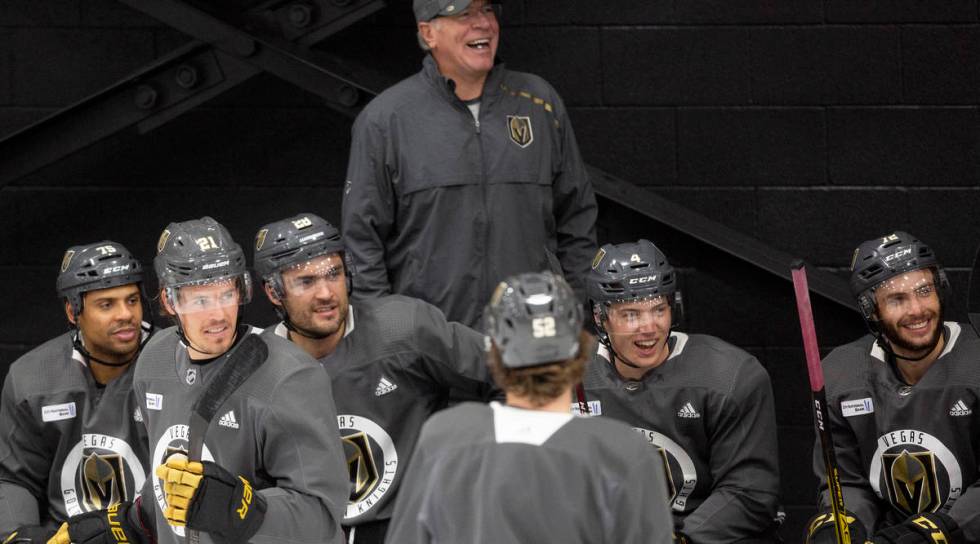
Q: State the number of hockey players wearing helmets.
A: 6